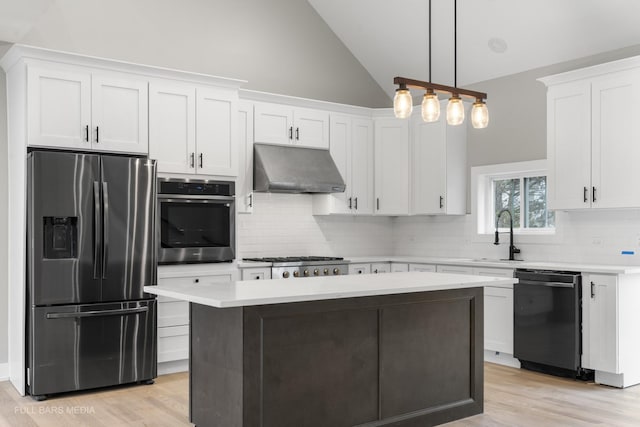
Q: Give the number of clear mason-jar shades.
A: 4